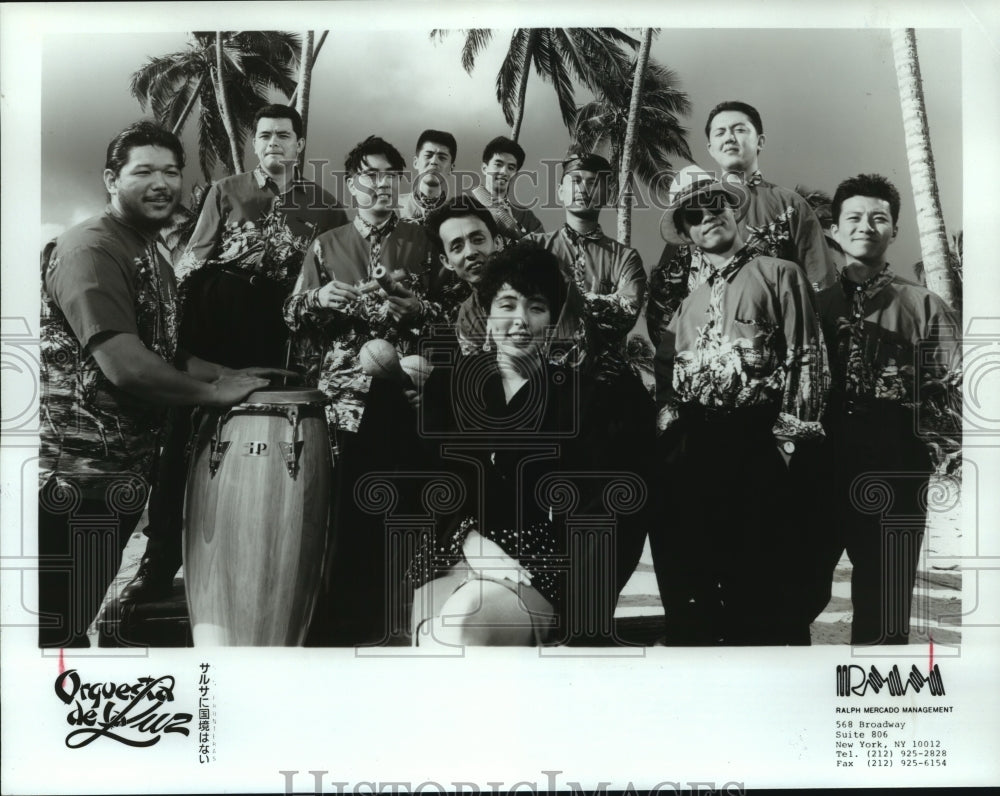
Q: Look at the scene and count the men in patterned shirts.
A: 10